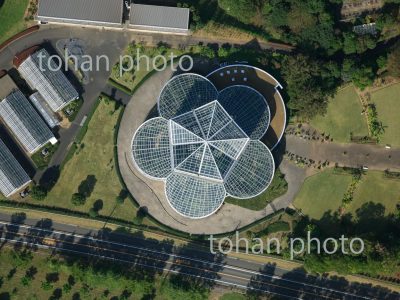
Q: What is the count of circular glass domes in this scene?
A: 5